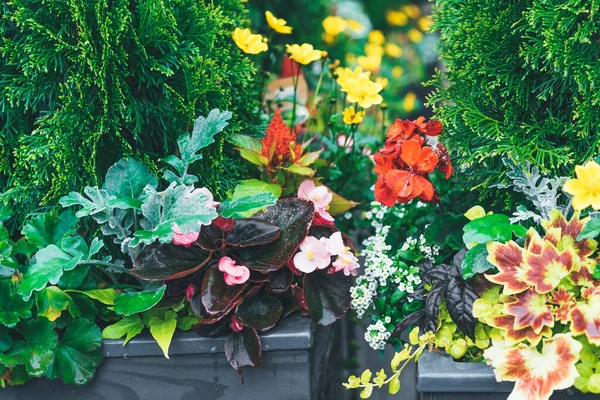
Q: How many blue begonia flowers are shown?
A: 0